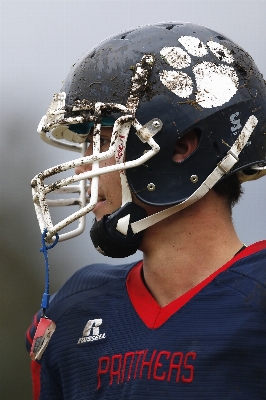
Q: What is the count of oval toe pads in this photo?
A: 4